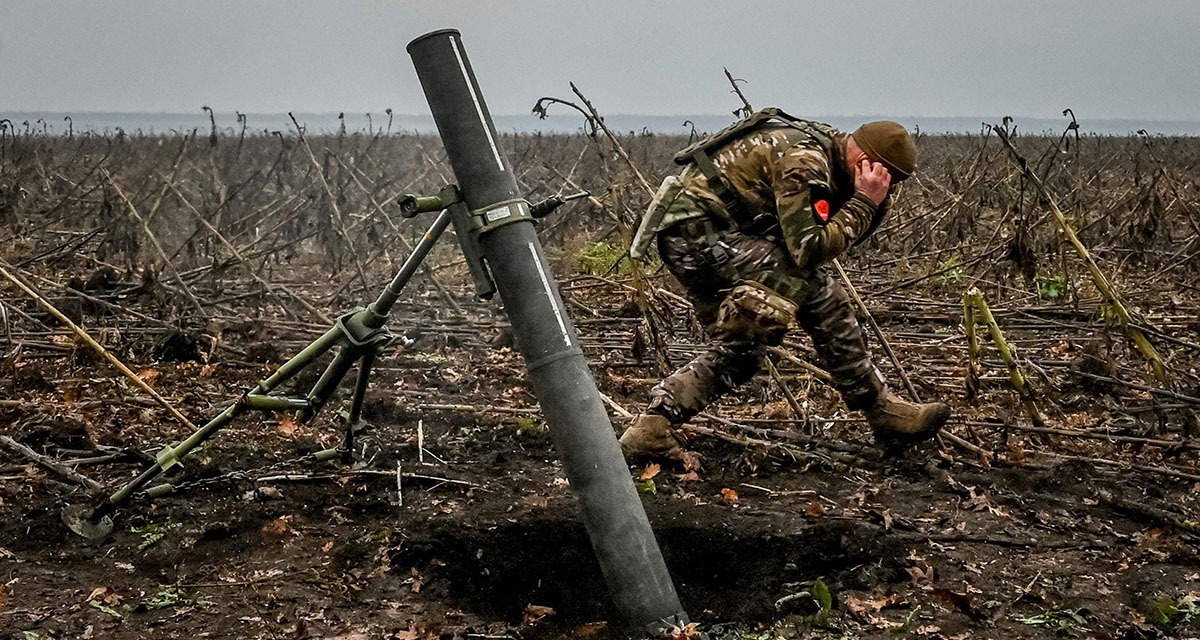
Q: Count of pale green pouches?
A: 1